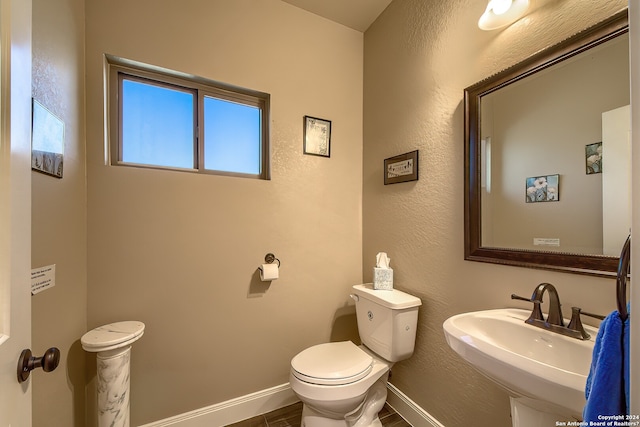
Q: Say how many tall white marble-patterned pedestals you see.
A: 1